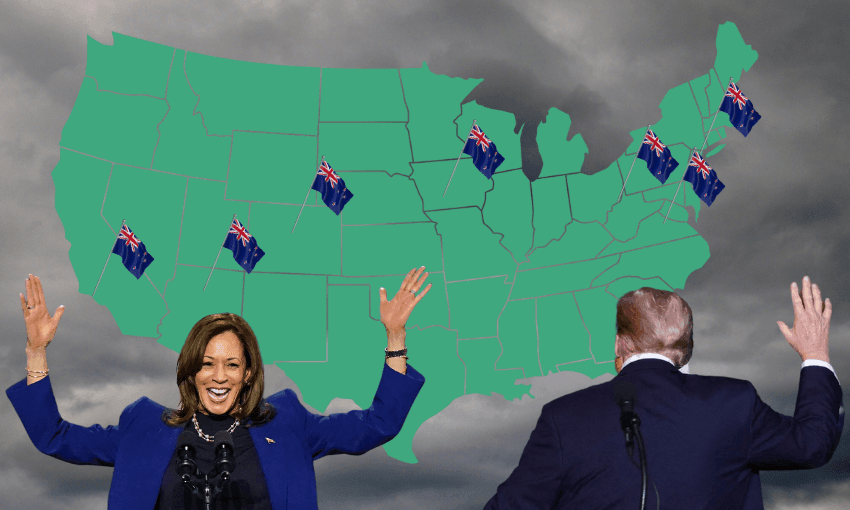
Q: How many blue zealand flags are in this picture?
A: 7